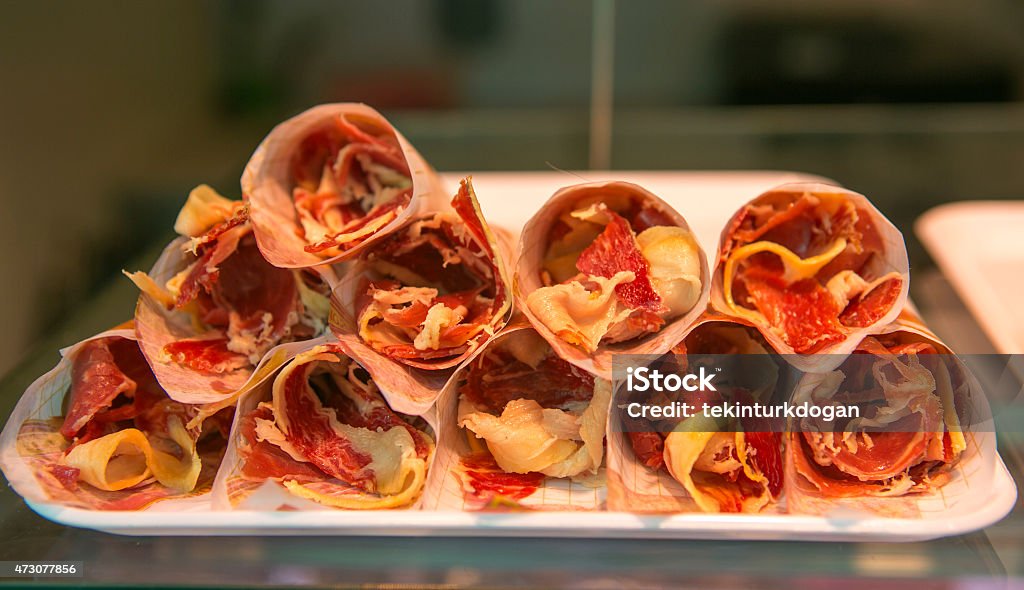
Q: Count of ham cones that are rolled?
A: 10